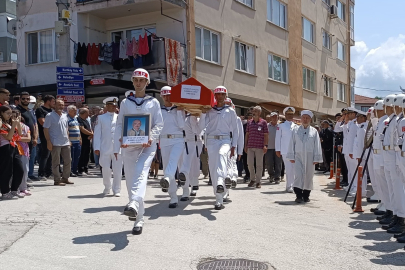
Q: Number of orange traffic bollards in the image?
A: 3